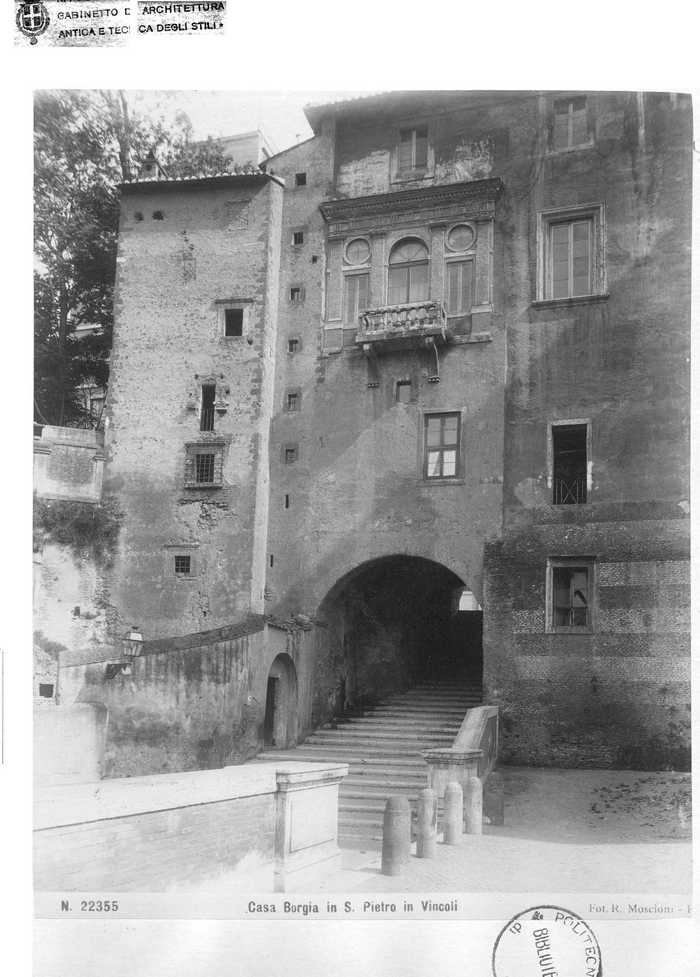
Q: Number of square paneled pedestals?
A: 2